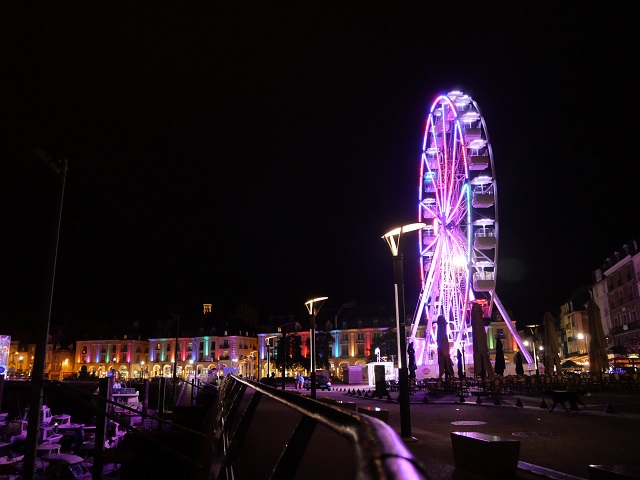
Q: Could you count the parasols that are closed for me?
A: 8